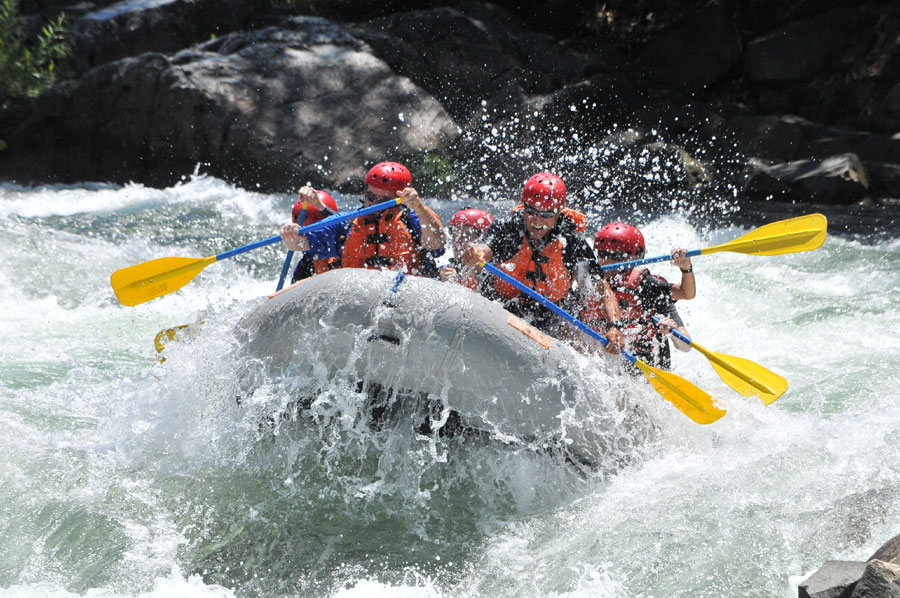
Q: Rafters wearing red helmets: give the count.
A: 5